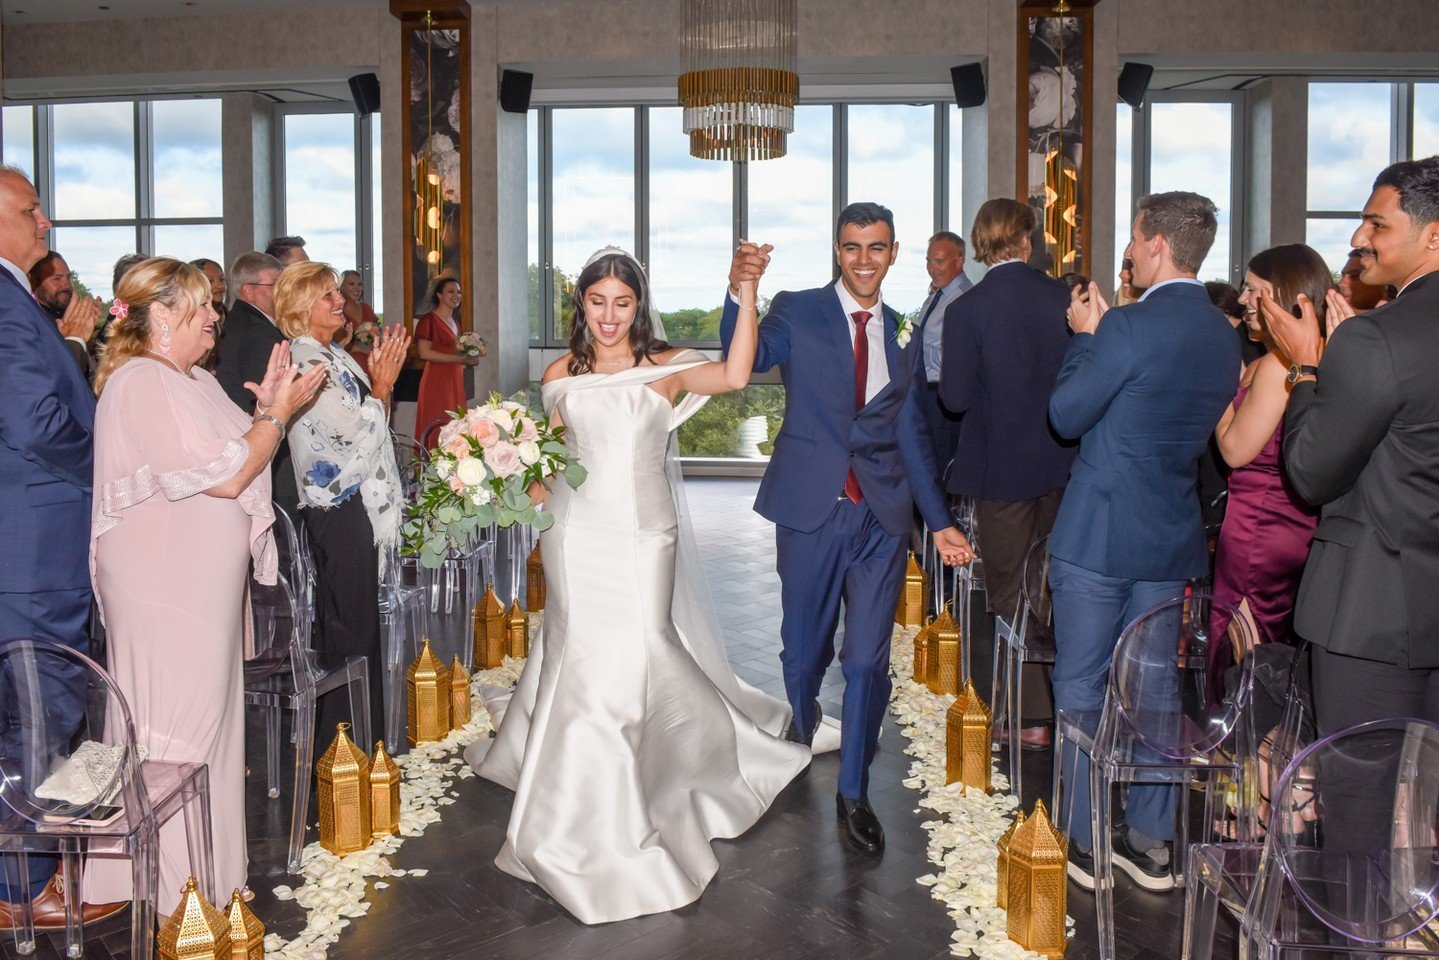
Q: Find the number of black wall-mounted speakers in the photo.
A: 4